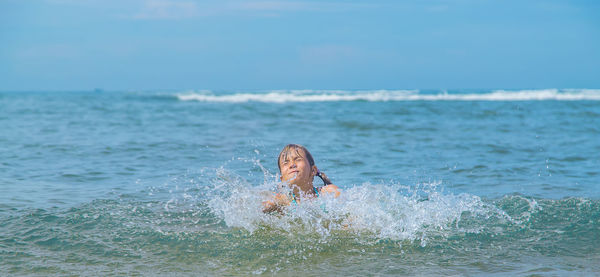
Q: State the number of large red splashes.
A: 0